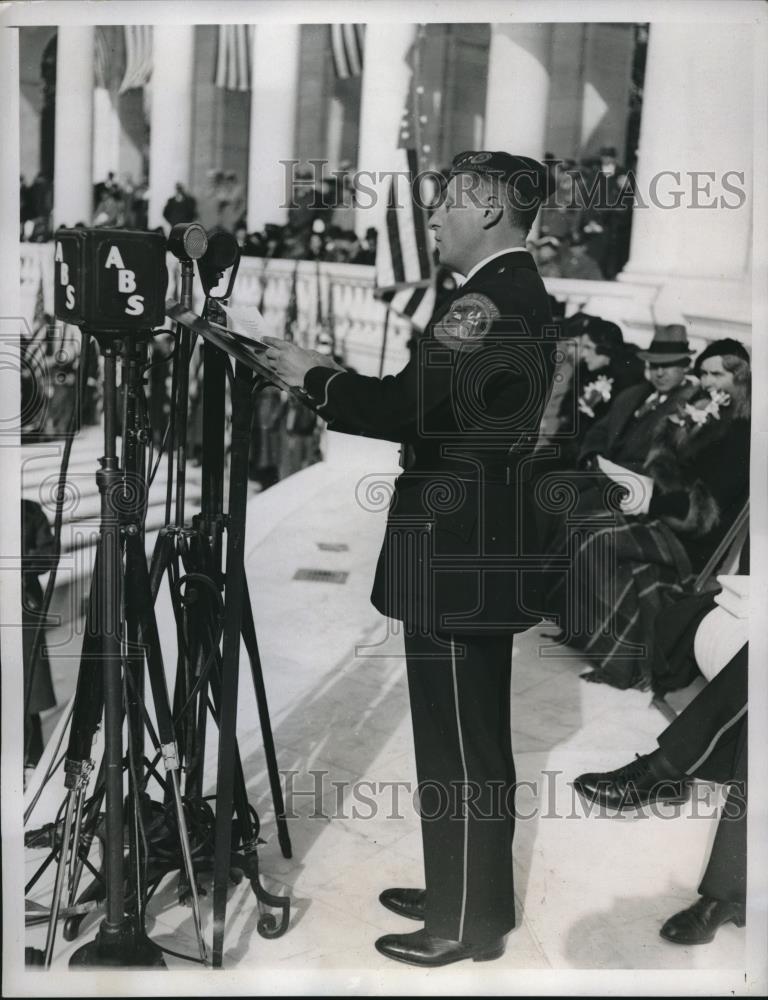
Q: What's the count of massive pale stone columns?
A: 6